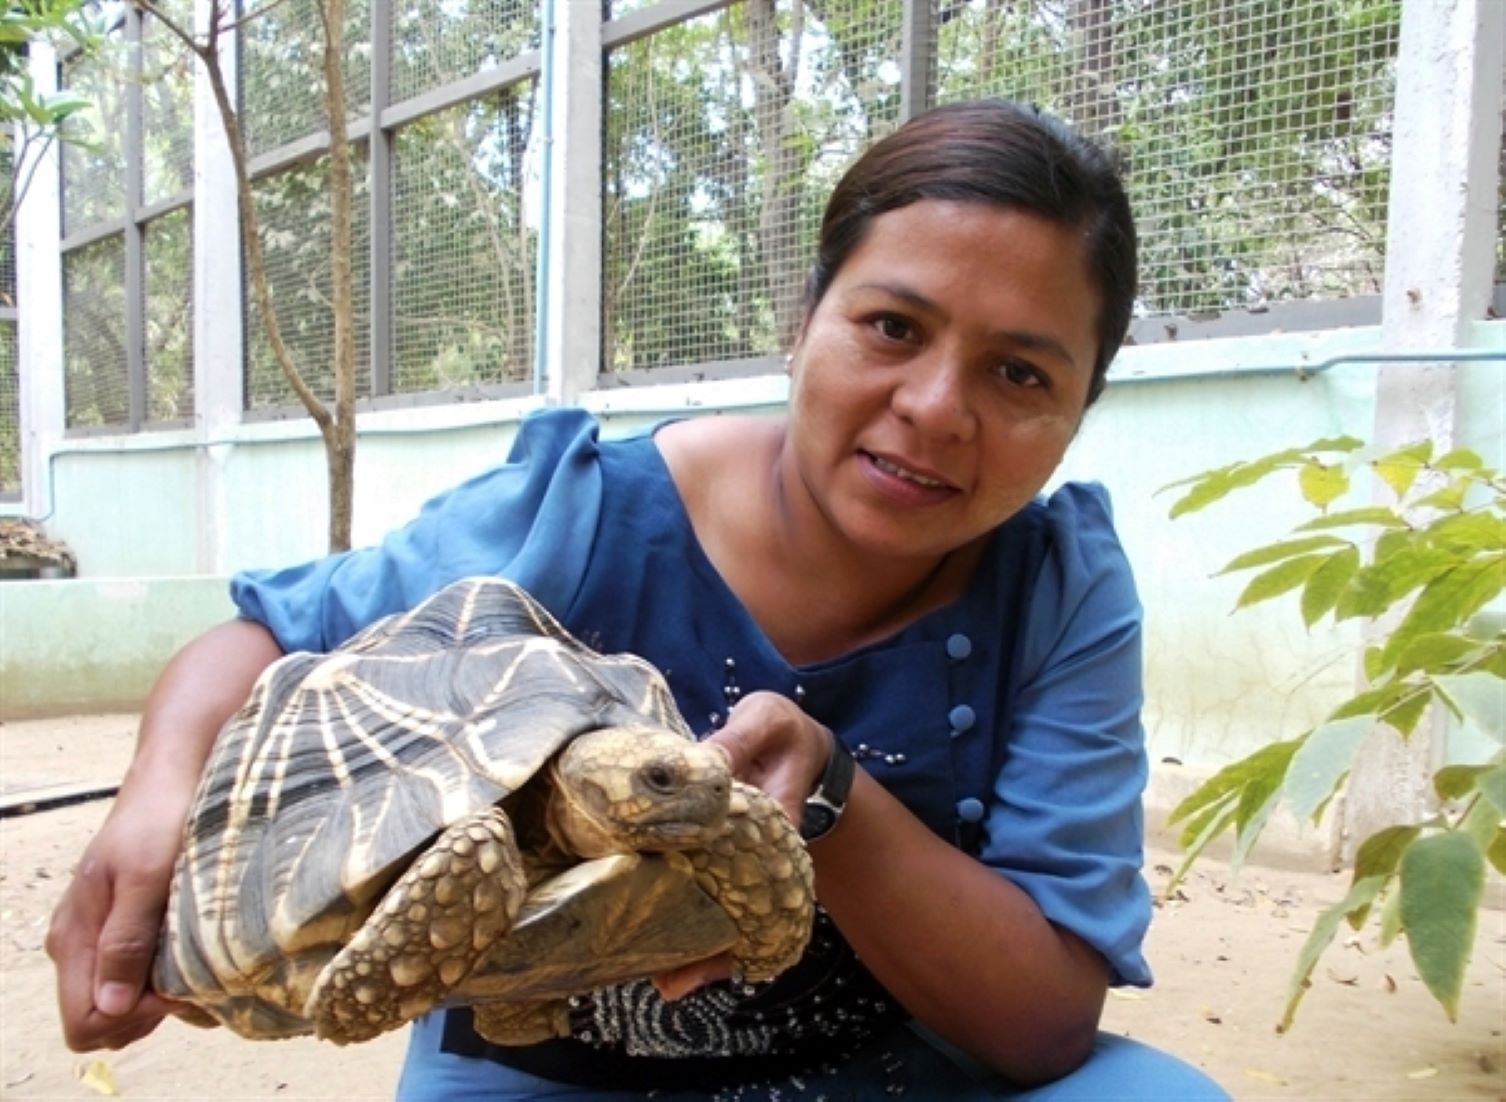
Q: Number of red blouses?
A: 0